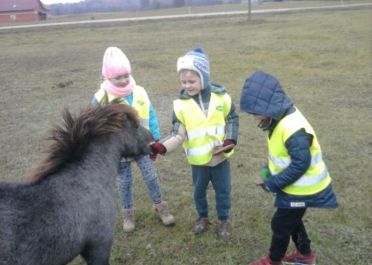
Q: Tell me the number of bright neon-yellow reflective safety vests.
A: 3